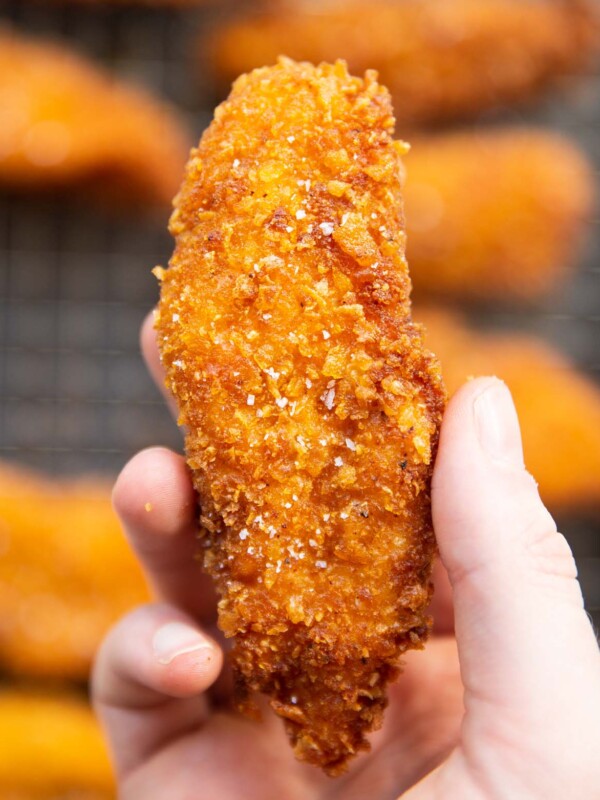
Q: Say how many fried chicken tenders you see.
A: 7